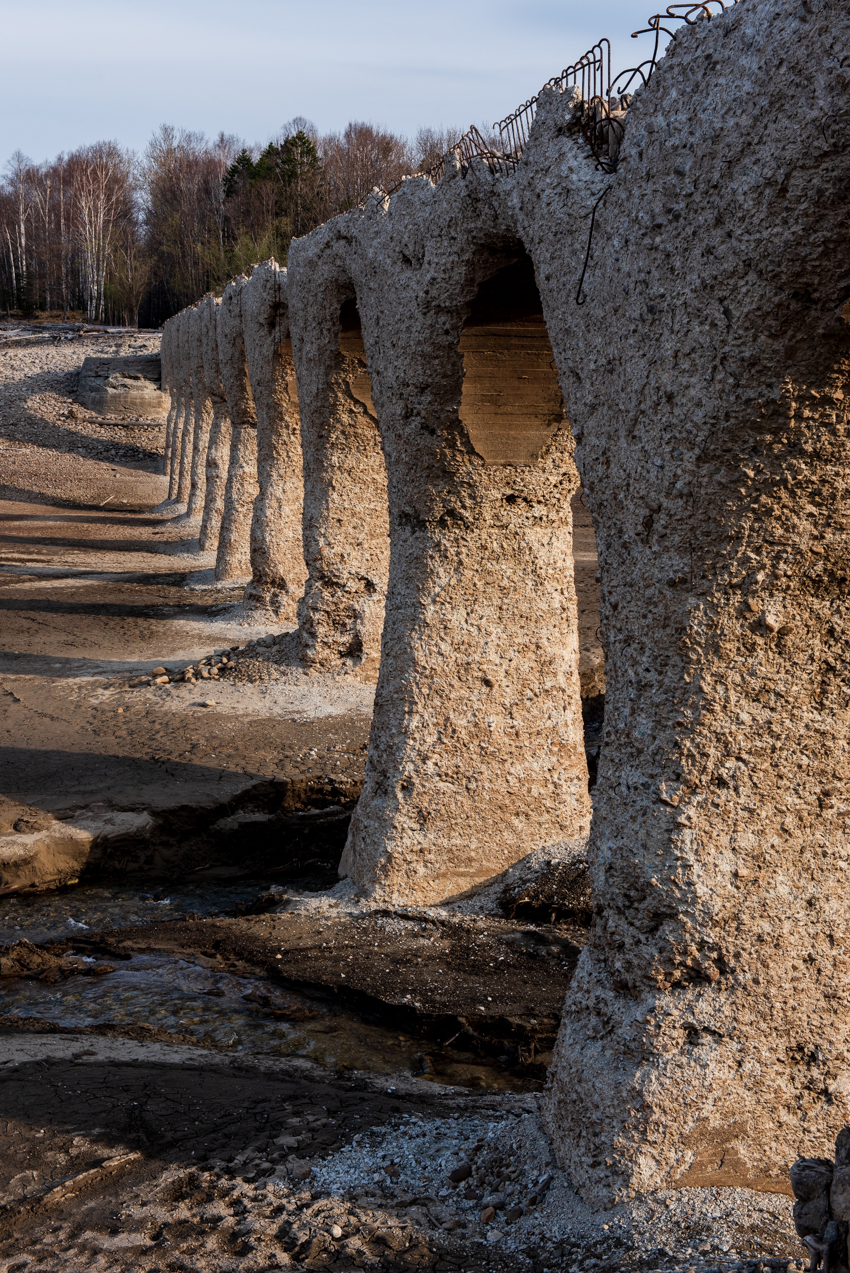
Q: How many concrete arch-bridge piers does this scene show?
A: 10